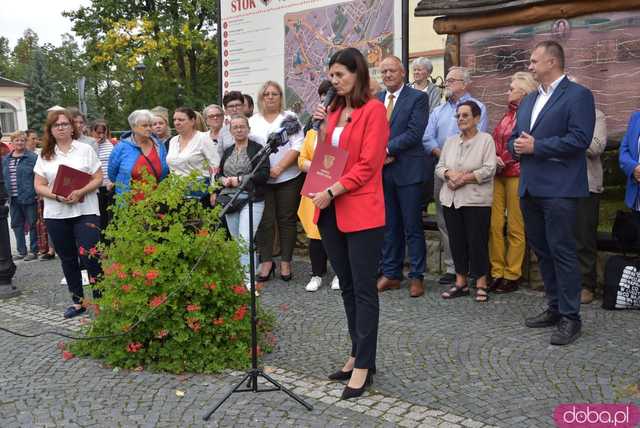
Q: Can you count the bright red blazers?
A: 1